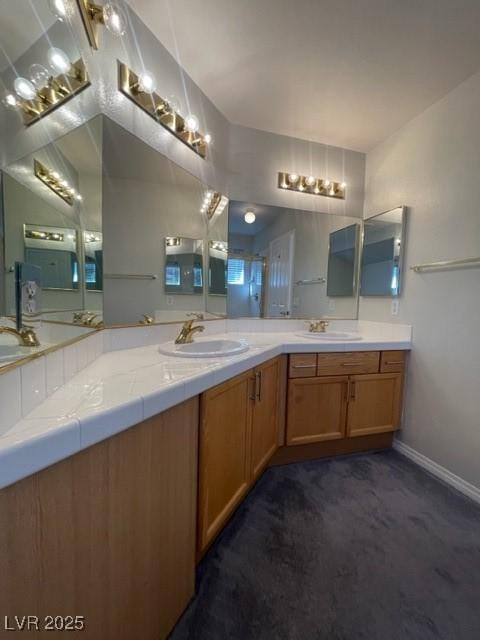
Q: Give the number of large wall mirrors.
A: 3